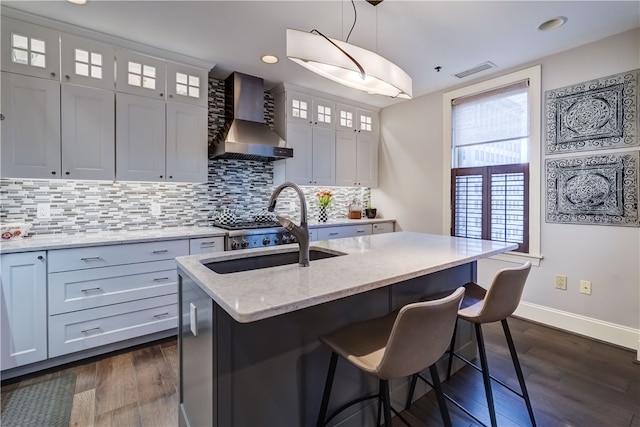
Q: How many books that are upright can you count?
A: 0